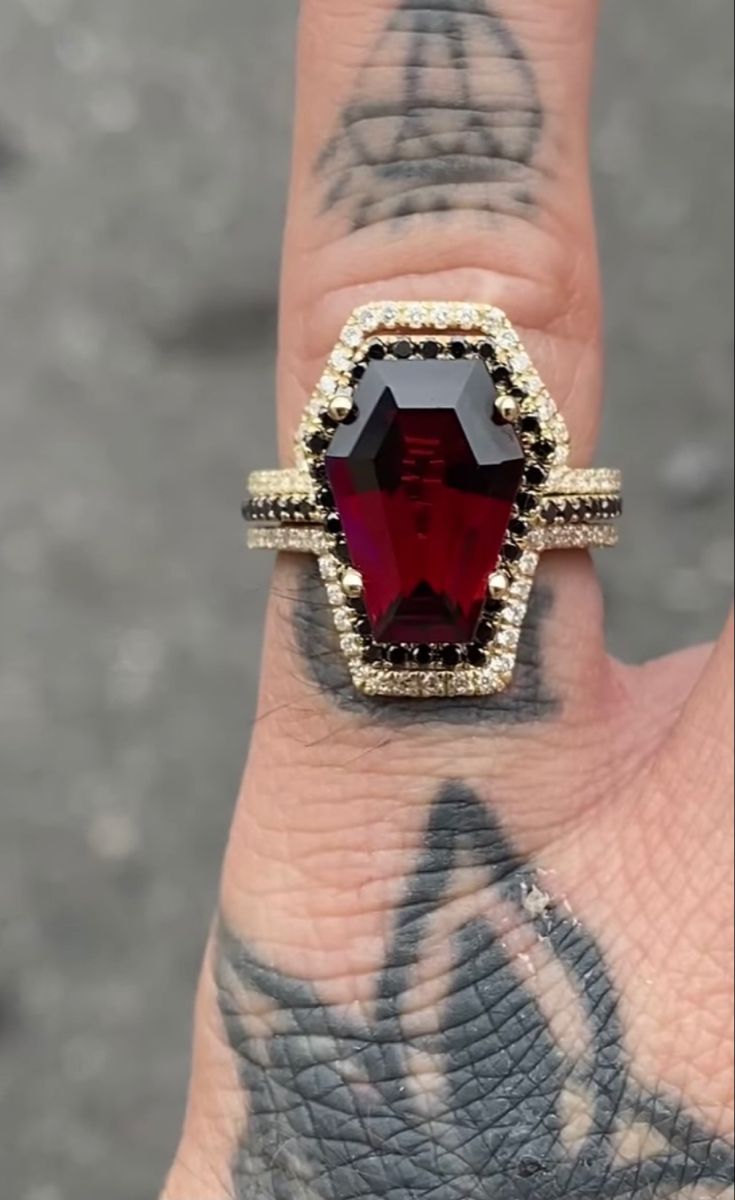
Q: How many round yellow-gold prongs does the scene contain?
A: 4